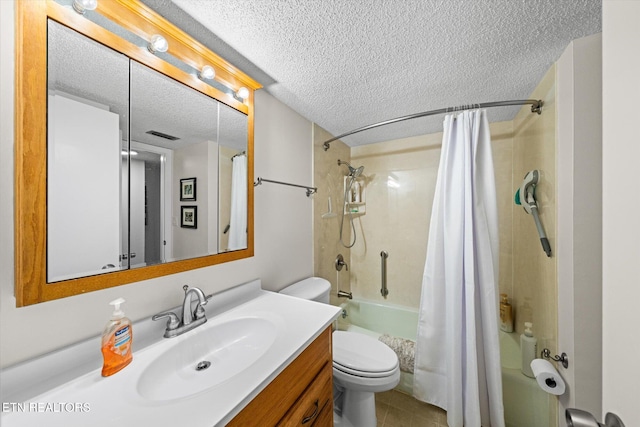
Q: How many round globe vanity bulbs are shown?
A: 4